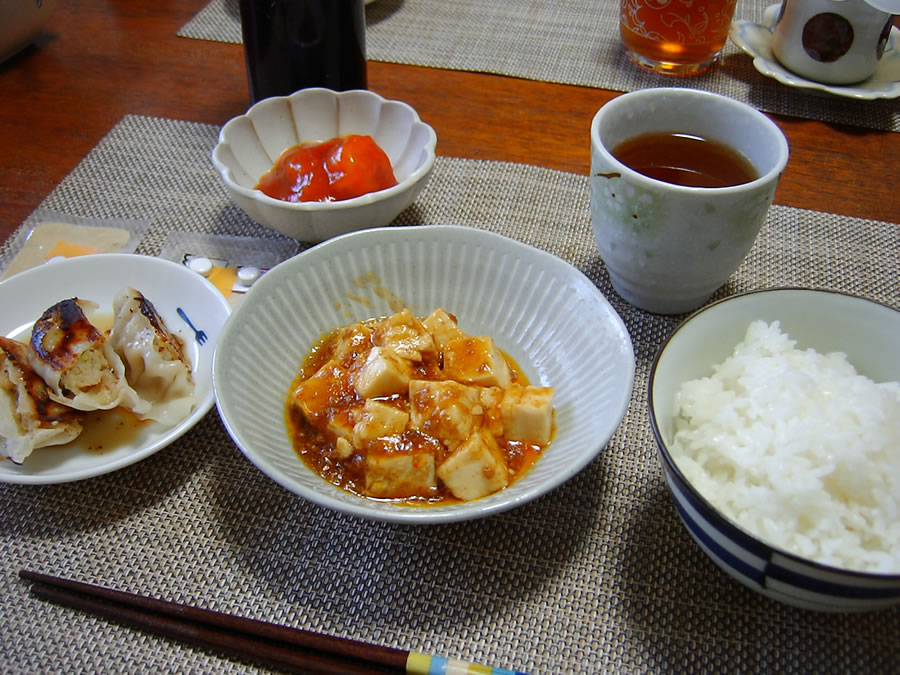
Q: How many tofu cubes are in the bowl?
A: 11